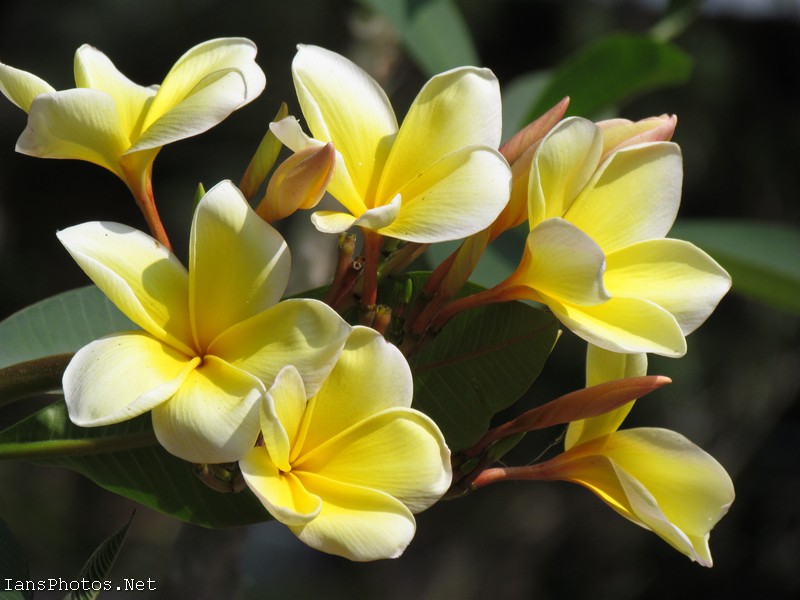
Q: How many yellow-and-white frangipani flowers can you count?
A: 6